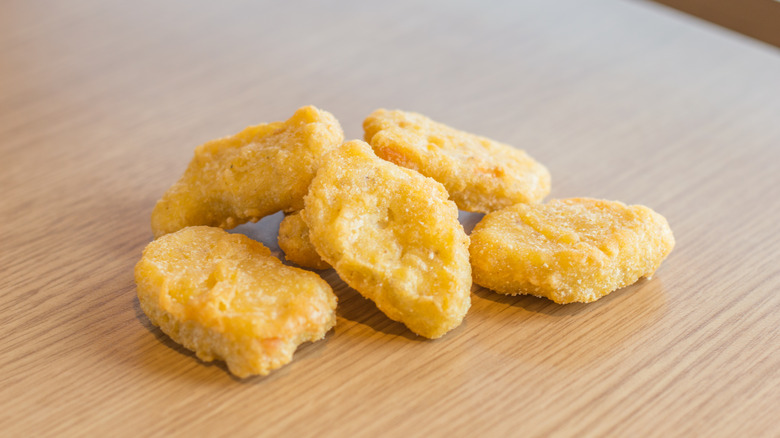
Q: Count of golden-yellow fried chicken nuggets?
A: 6